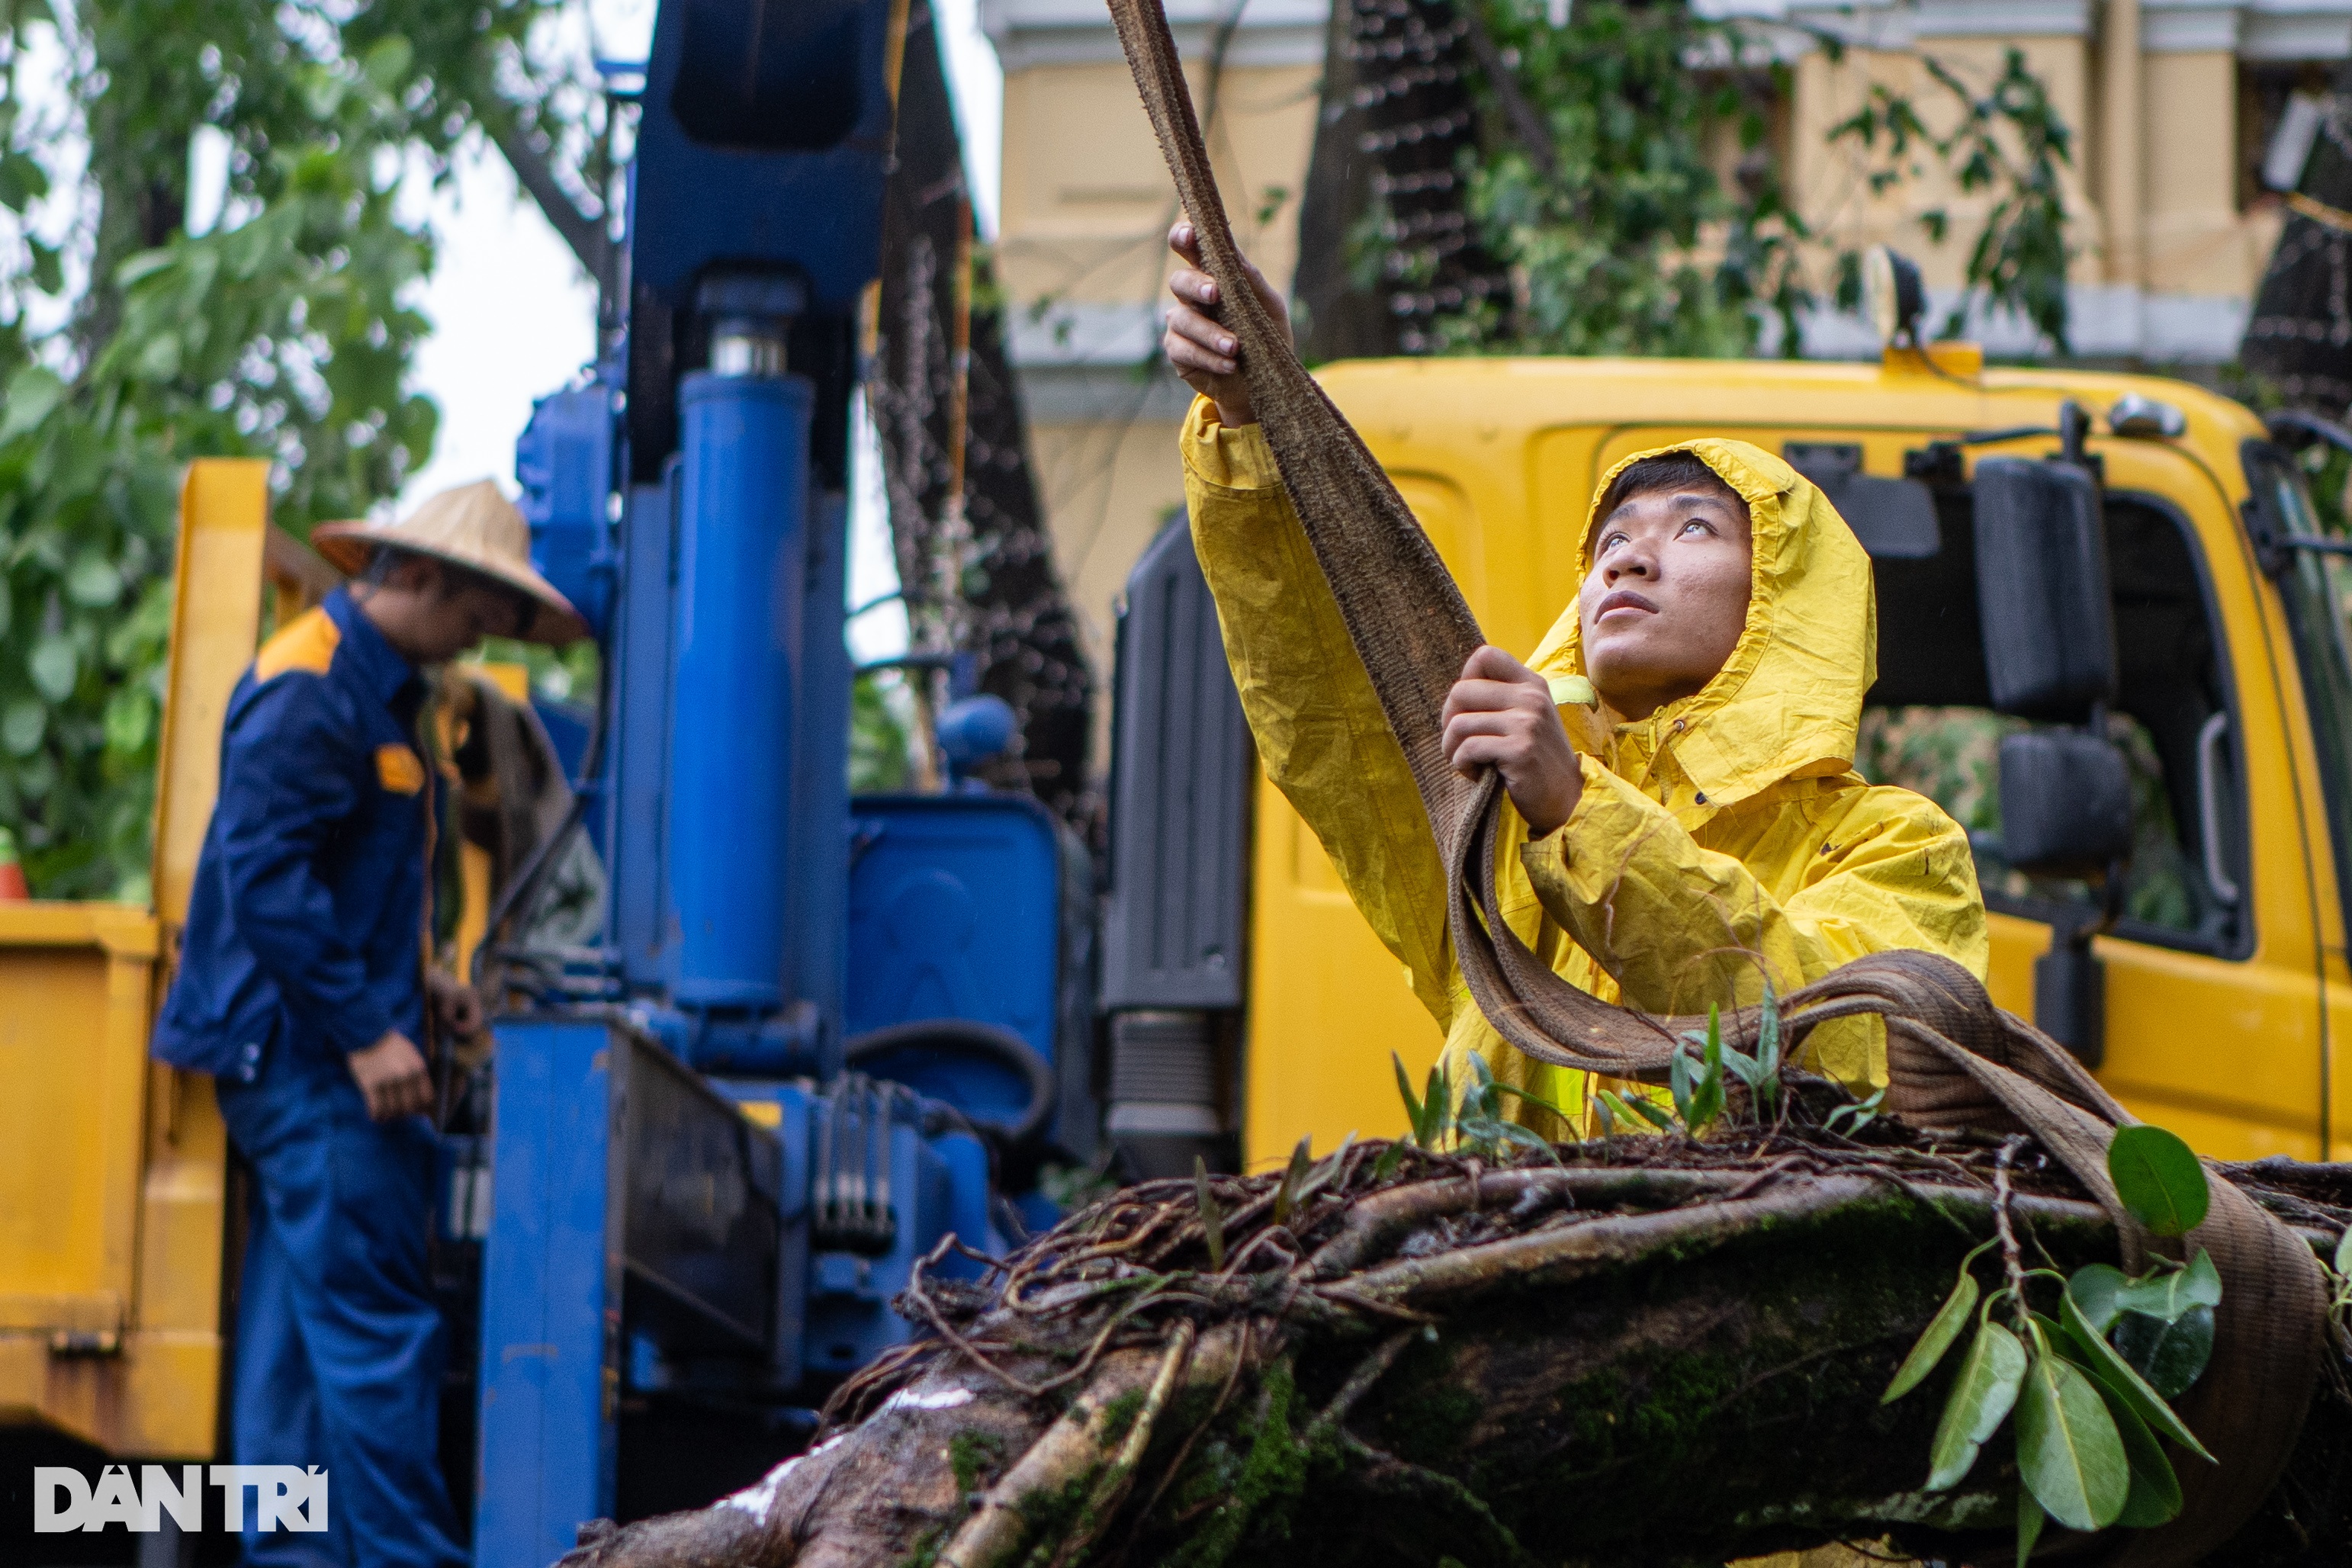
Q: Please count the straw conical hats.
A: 1